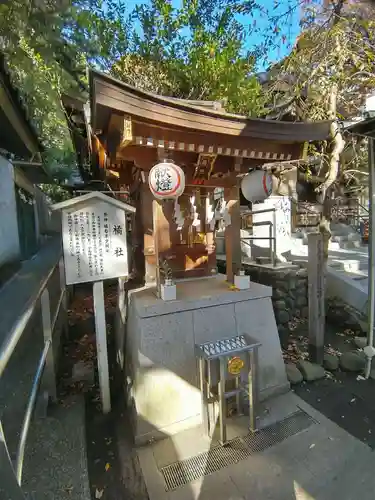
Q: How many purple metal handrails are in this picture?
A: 0